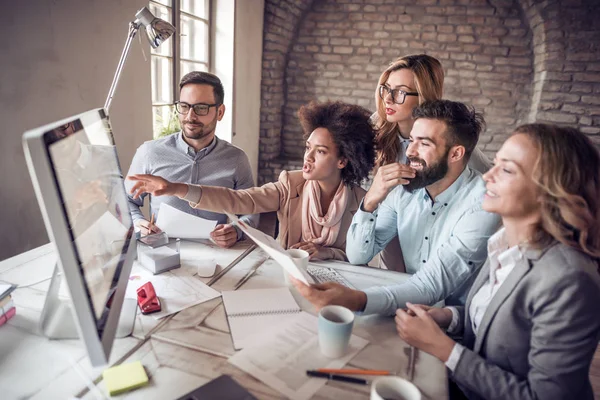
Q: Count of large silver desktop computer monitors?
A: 1